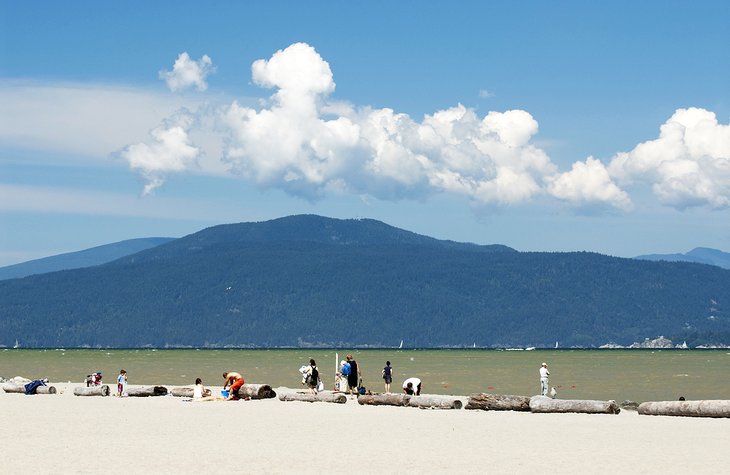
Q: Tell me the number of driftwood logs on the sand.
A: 11